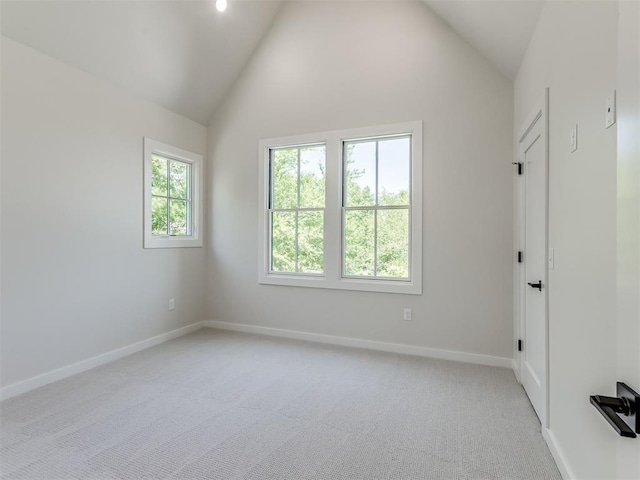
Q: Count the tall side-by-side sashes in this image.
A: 2